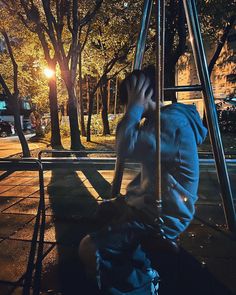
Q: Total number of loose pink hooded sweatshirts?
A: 0